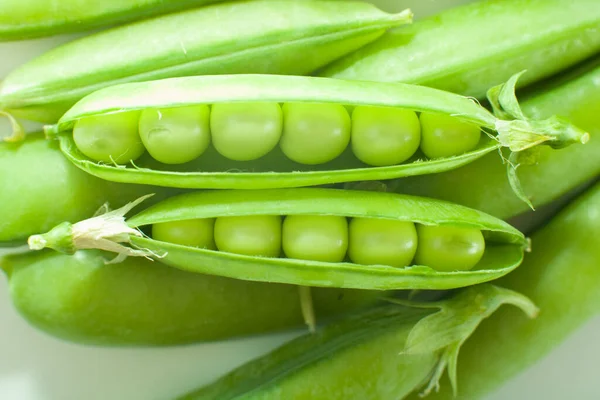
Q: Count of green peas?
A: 11